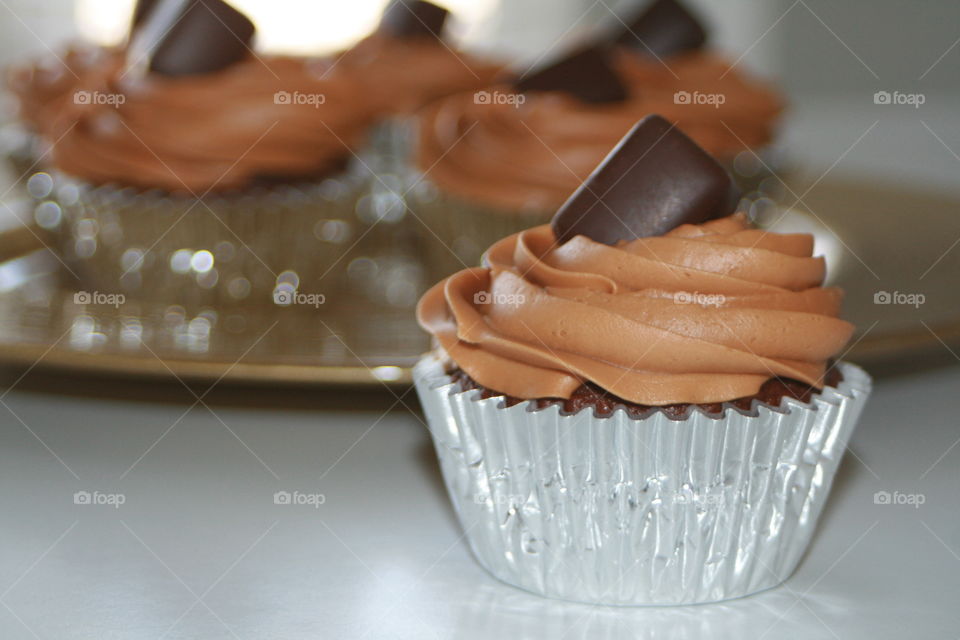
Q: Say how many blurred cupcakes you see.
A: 5